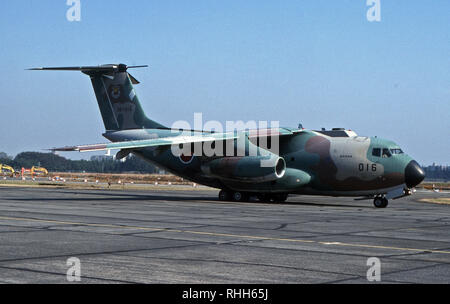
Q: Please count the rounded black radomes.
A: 1